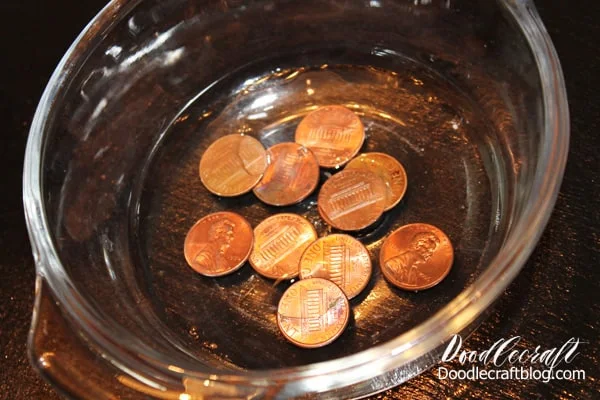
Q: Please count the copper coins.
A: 10